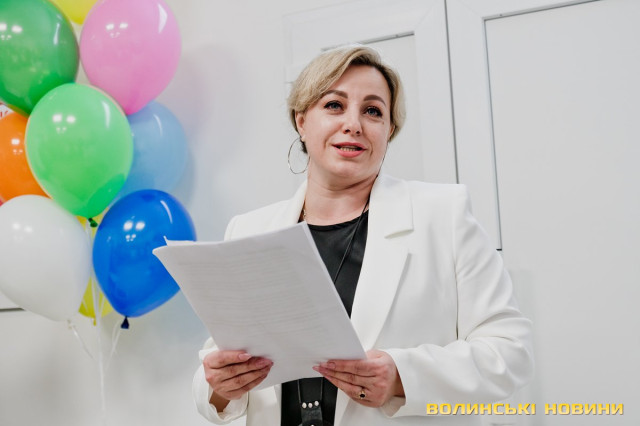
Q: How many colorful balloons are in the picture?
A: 9